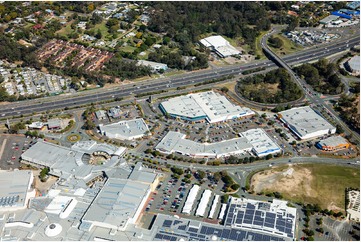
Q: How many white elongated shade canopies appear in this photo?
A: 4